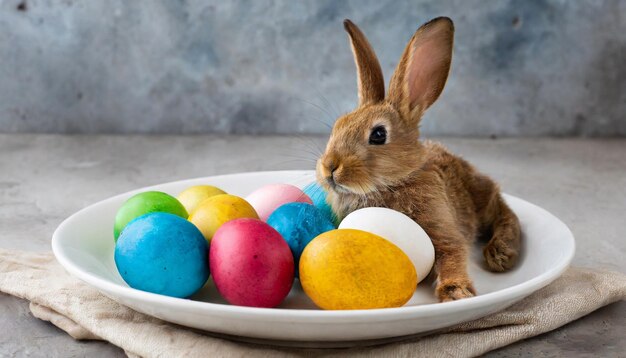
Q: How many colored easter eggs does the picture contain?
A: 9